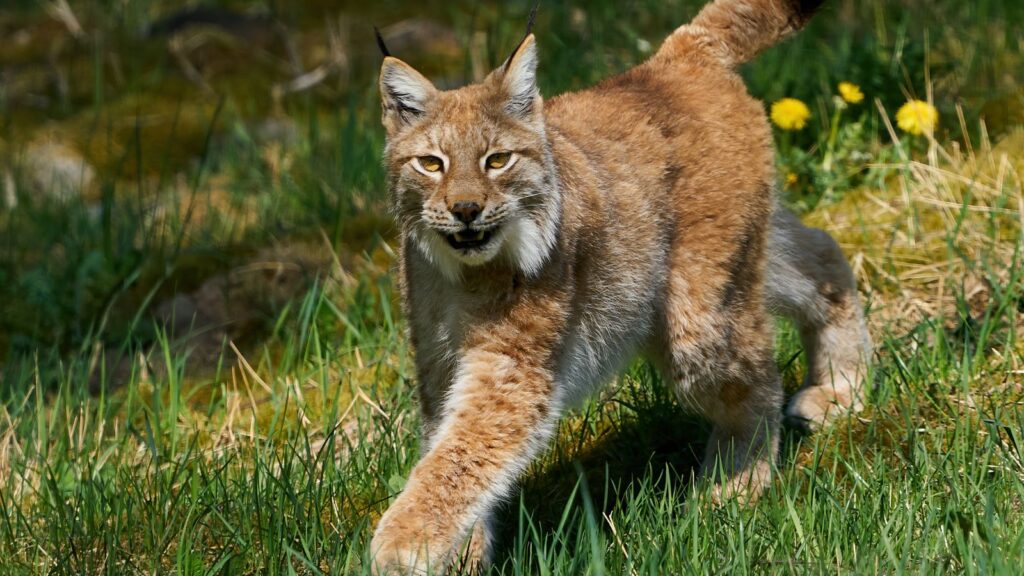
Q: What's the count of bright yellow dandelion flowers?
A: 3